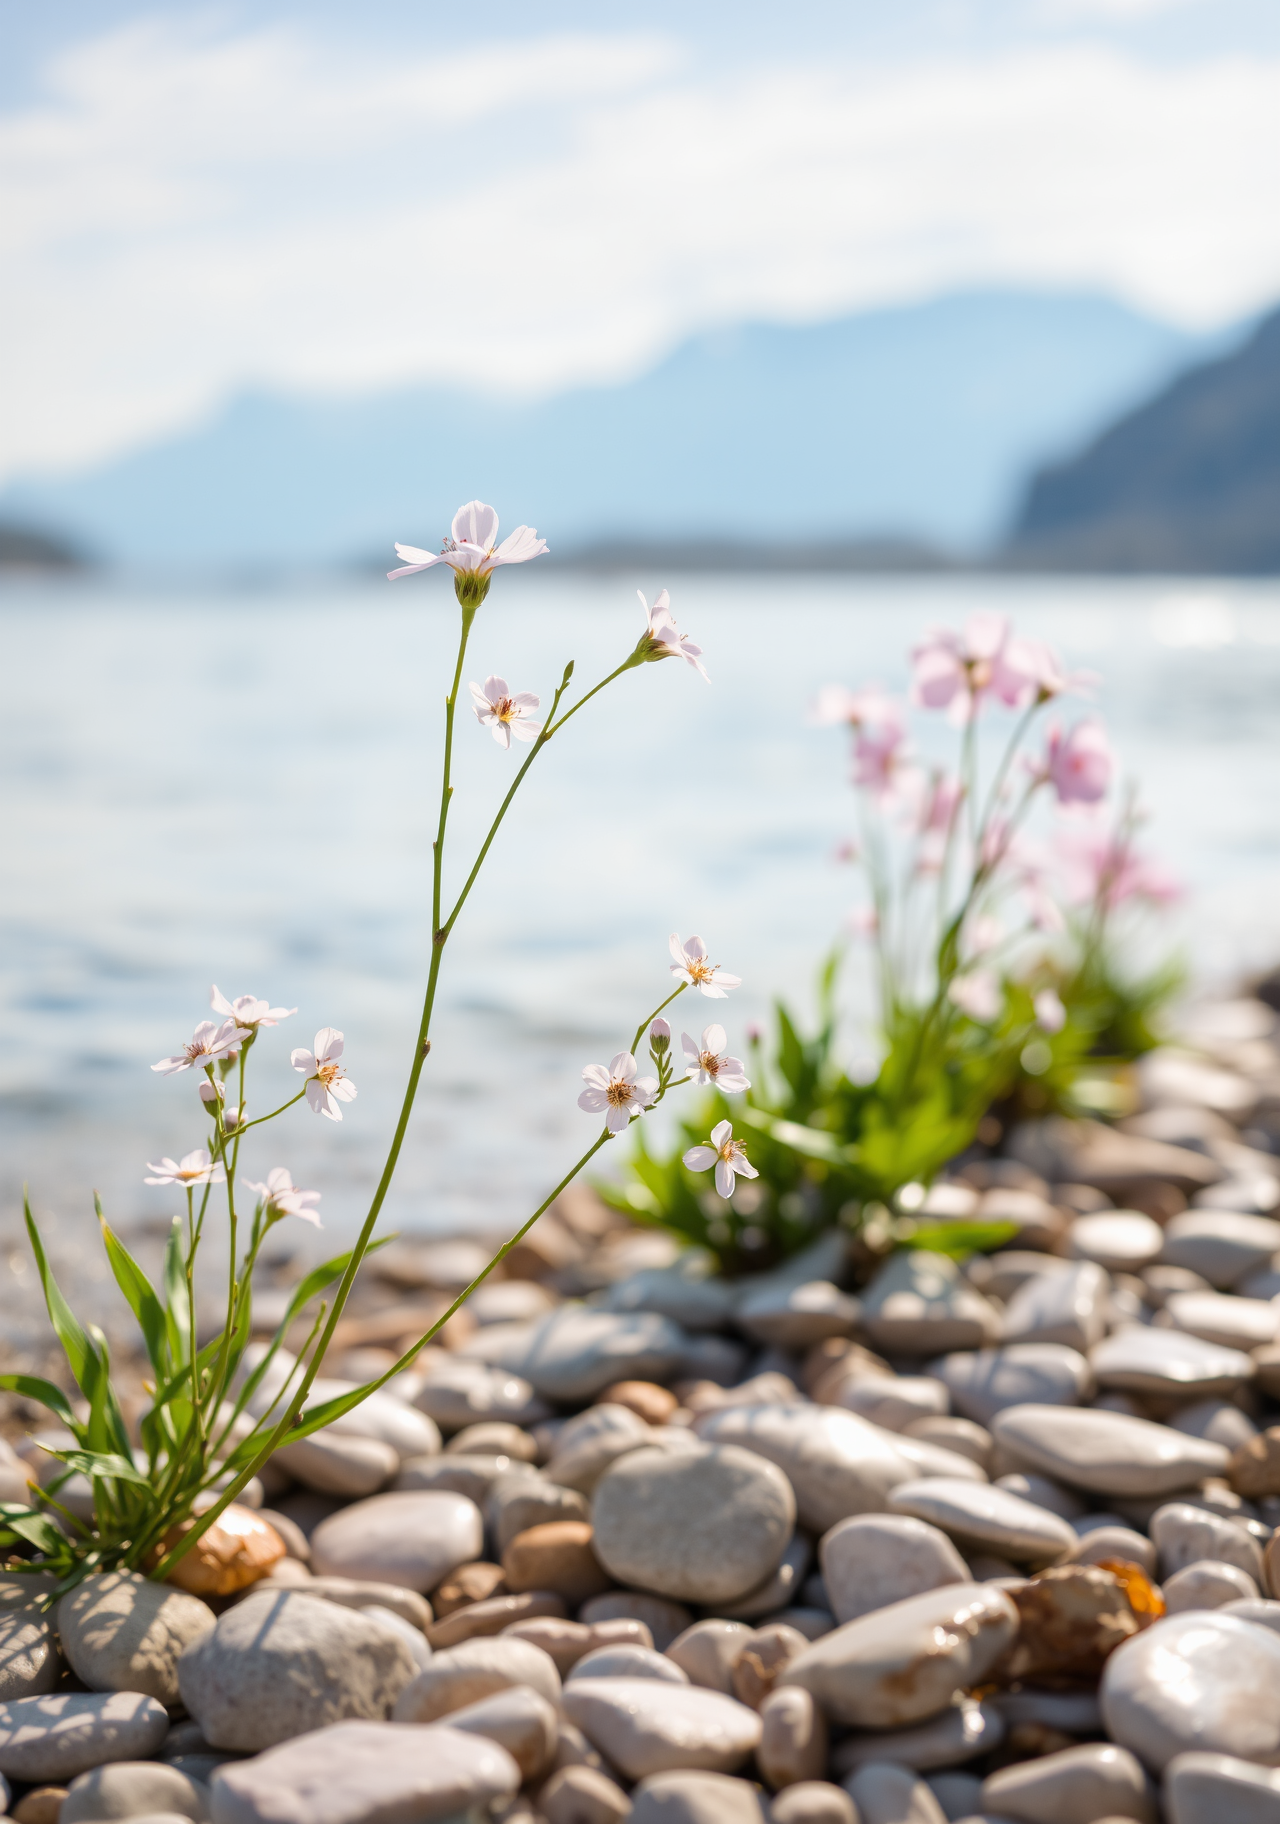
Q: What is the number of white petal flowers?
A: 12